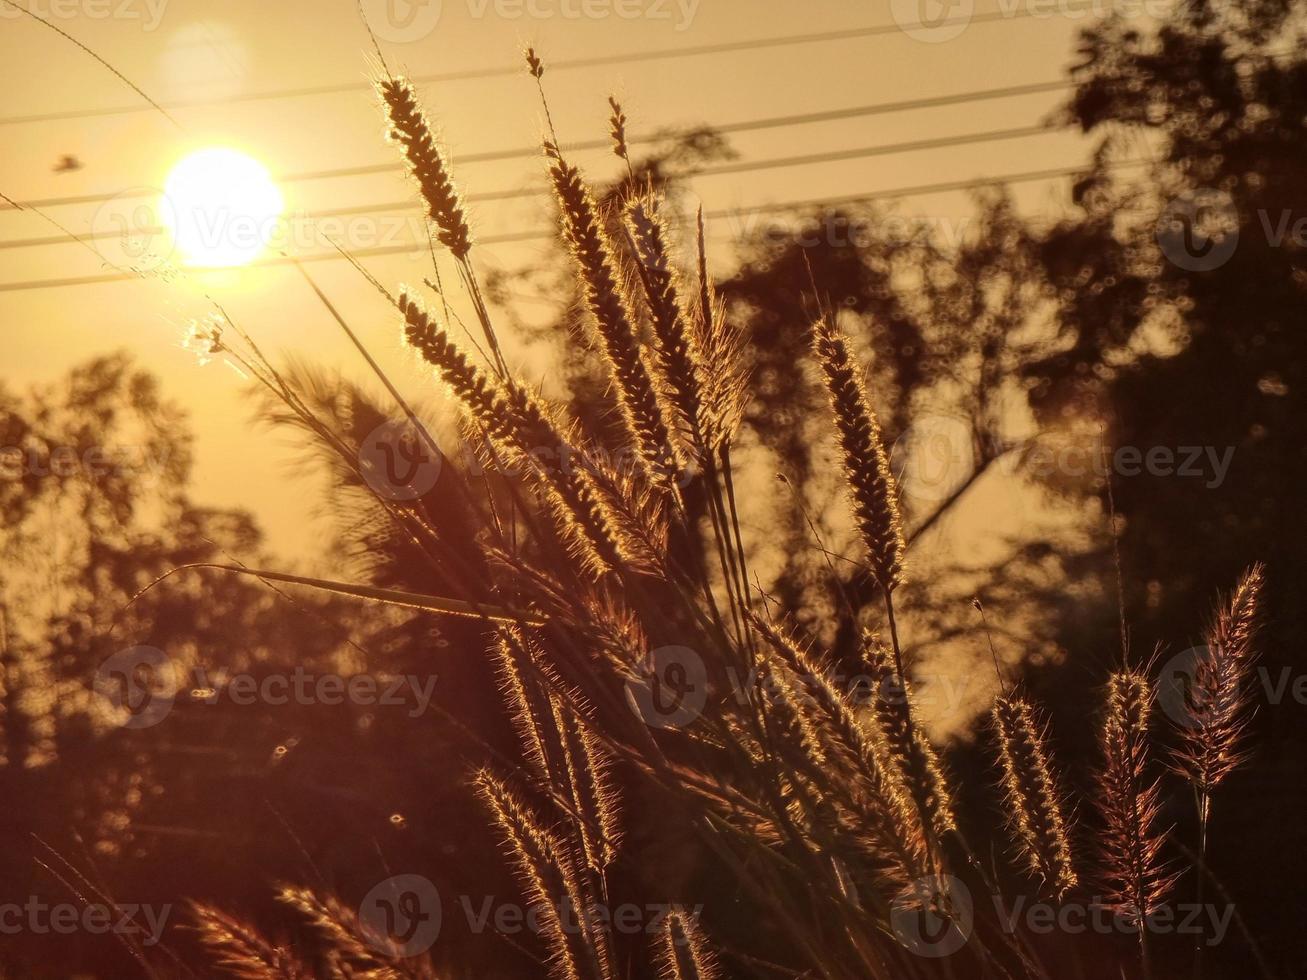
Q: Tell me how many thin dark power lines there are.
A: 4